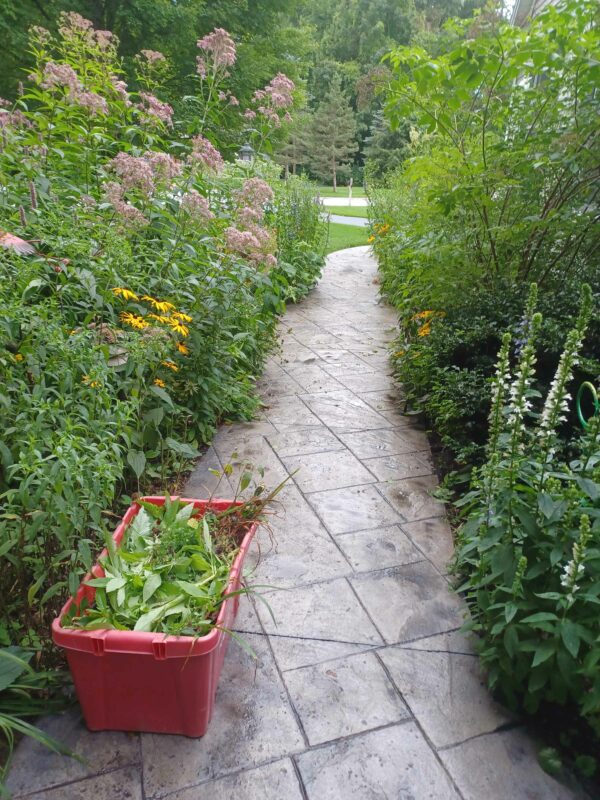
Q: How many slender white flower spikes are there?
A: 4